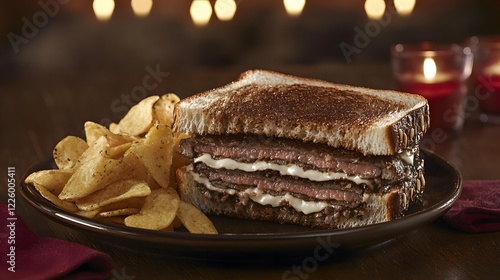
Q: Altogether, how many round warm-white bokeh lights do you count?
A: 7